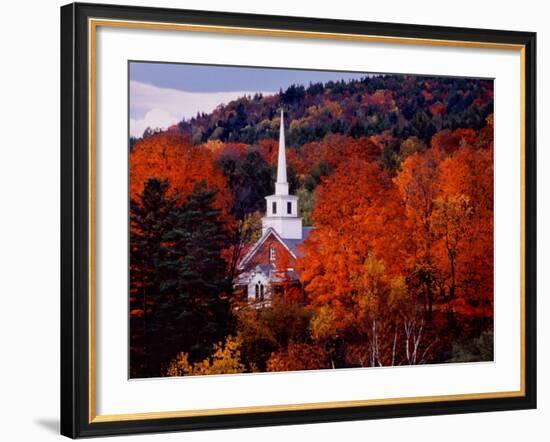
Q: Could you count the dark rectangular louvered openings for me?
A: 2